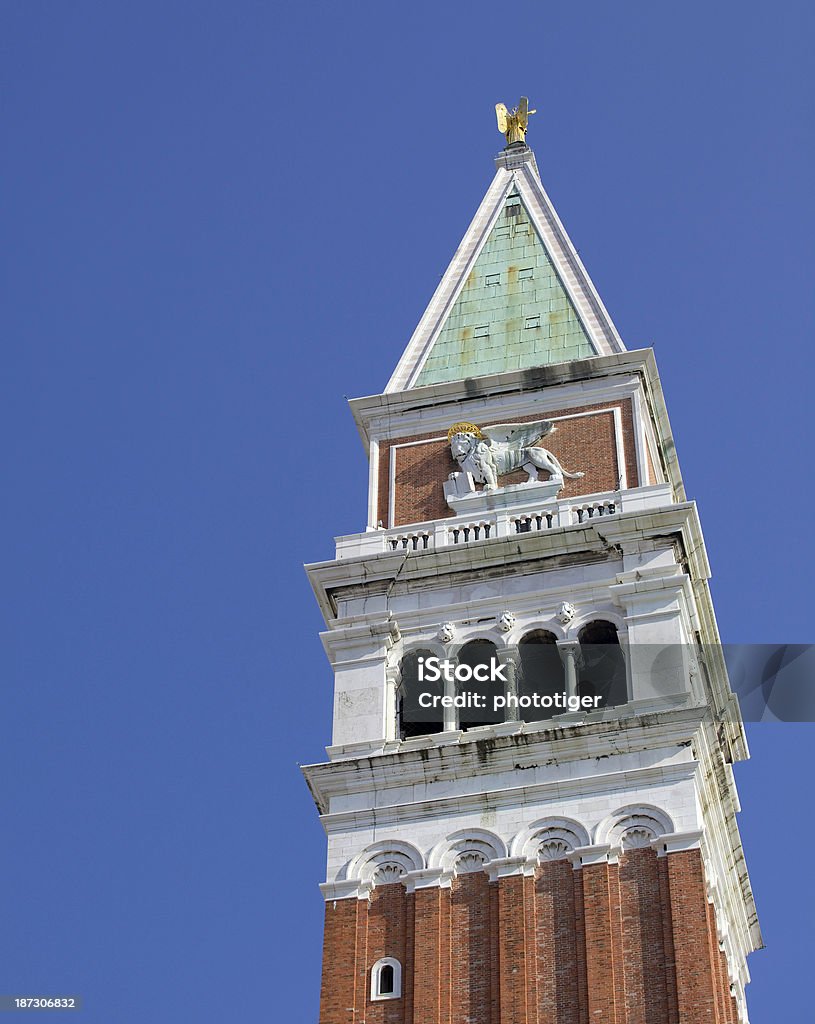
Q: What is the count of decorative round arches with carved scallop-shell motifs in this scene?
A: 4